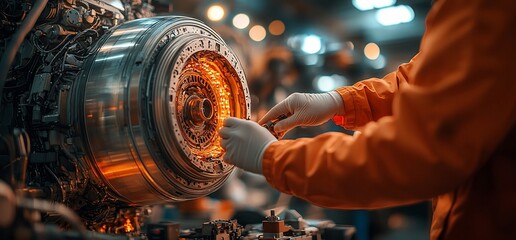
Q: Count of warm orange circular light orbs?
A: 5